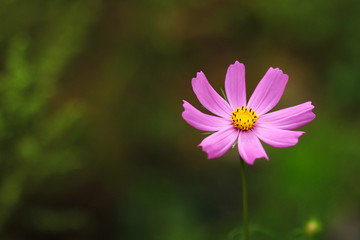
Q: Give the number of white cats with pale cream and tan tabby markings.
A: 0